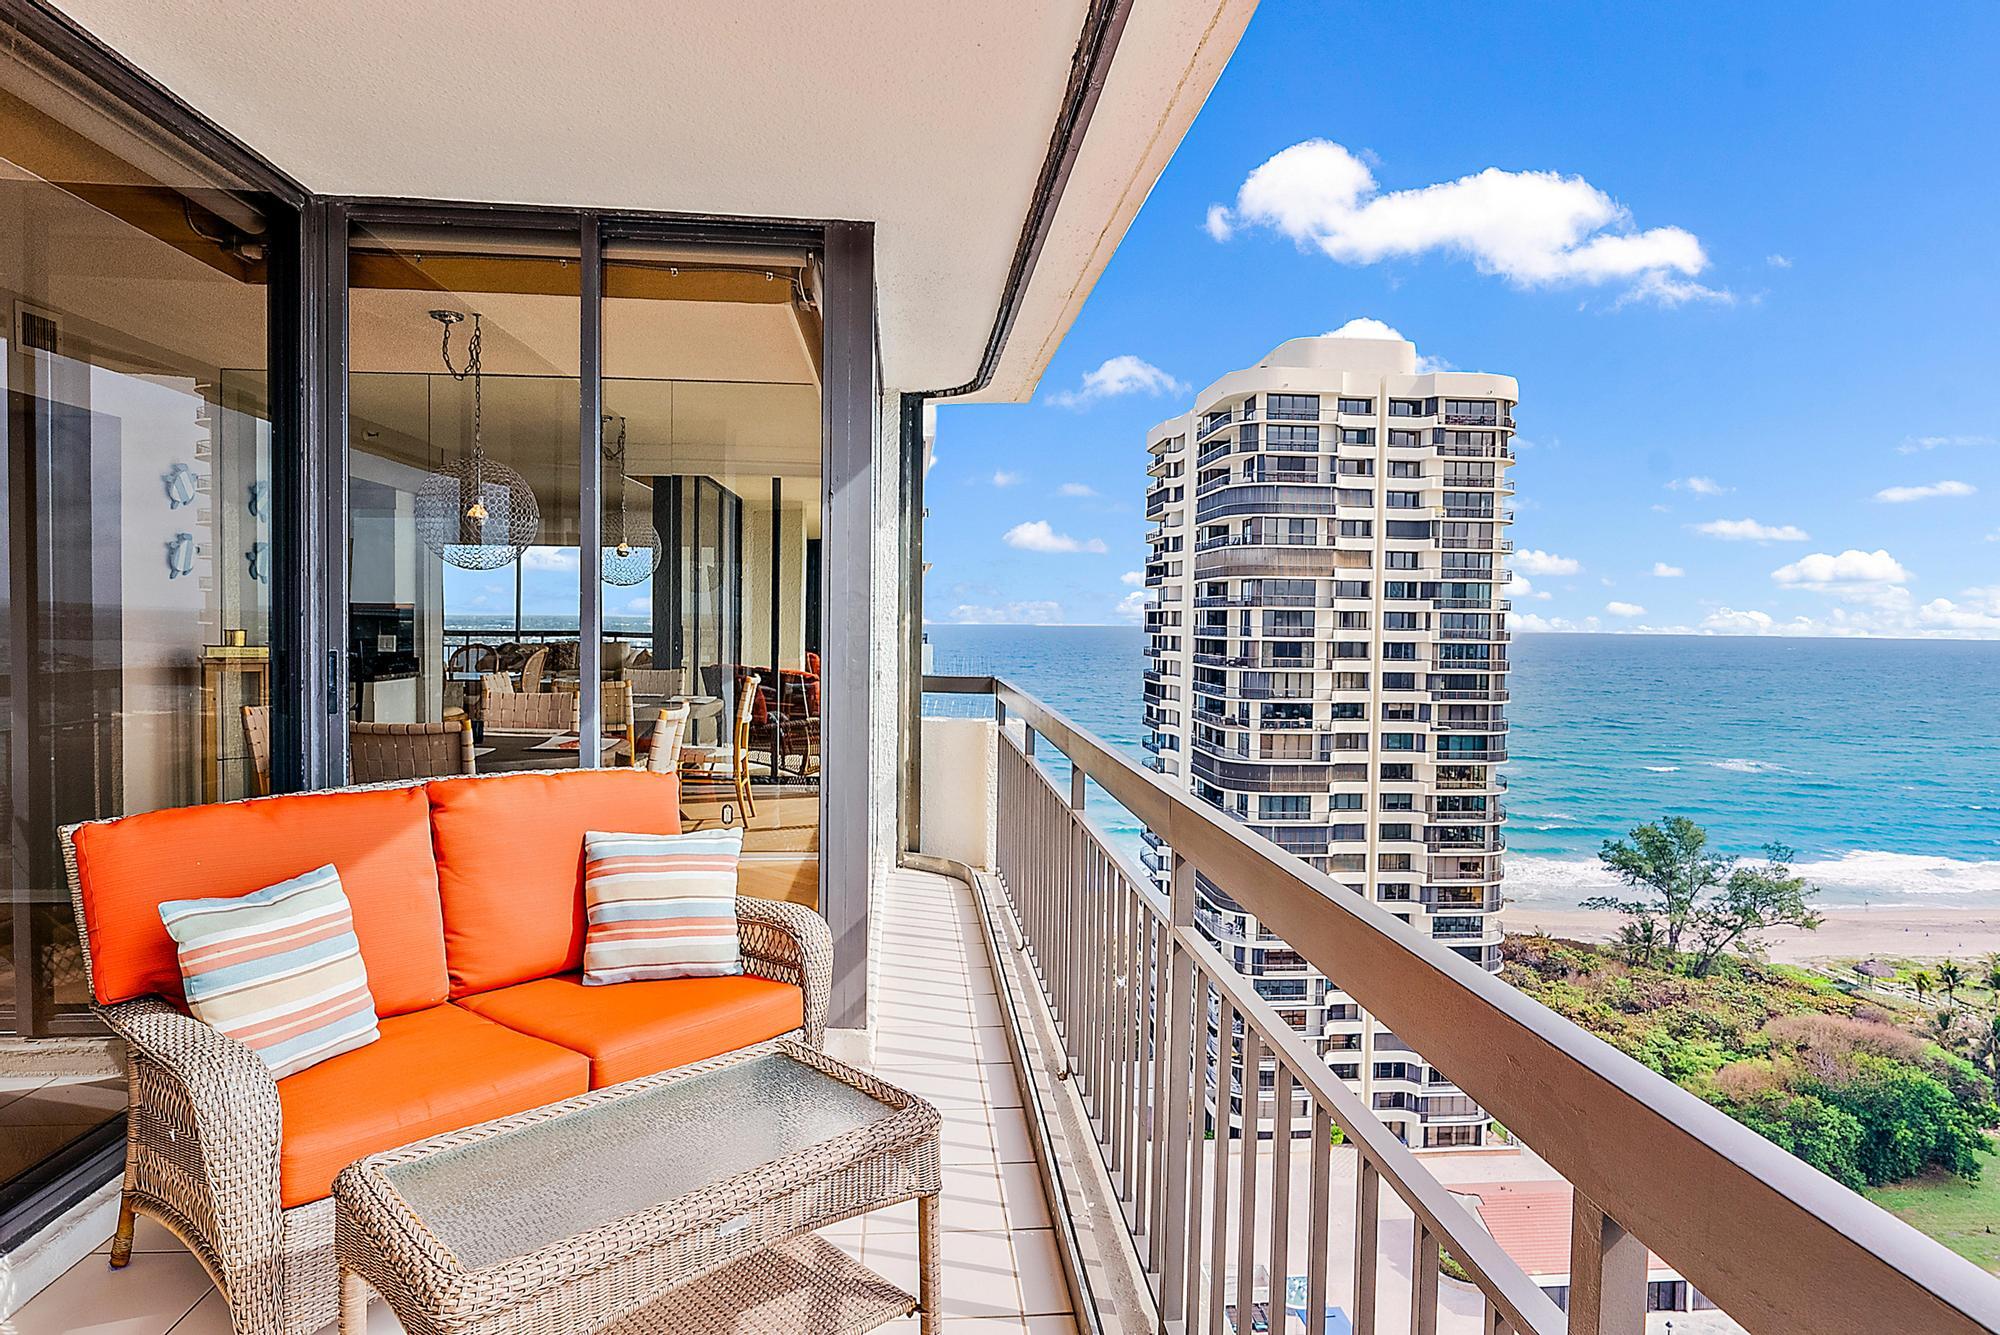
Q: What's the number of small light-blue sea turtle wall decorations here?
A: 4